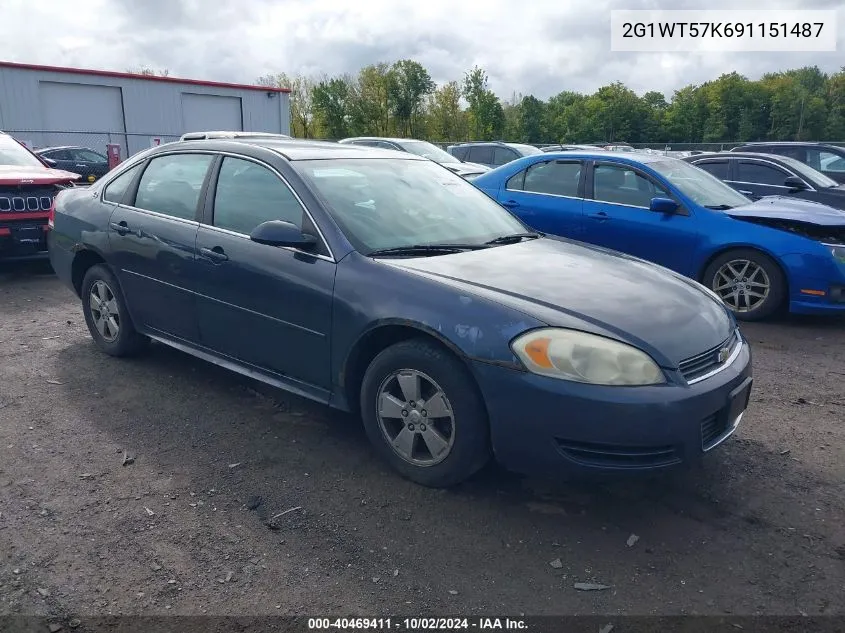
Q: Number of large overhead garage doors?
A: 2